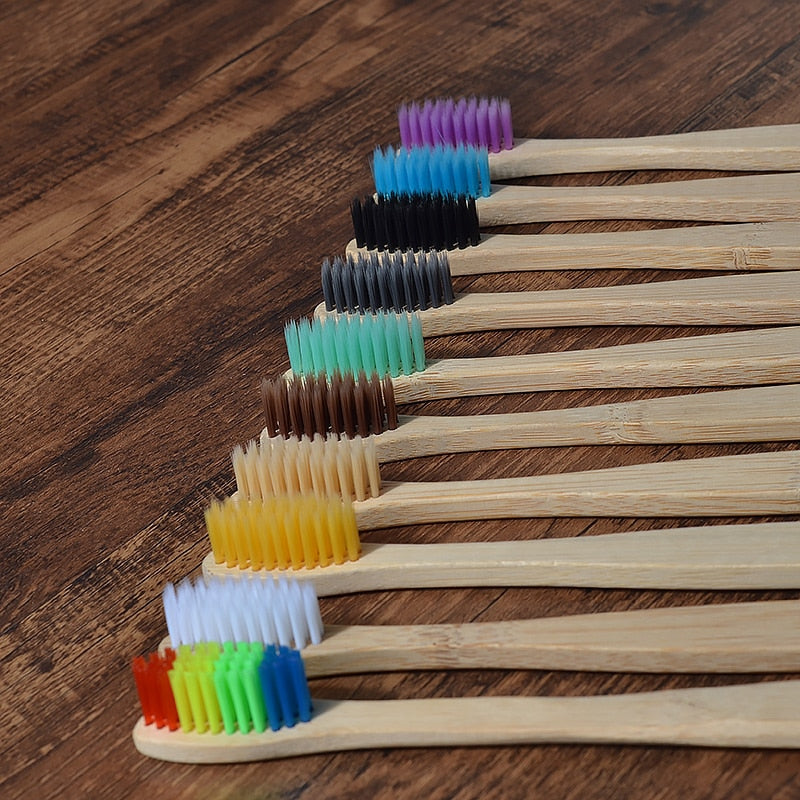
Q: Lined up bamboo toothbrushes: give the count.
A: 10